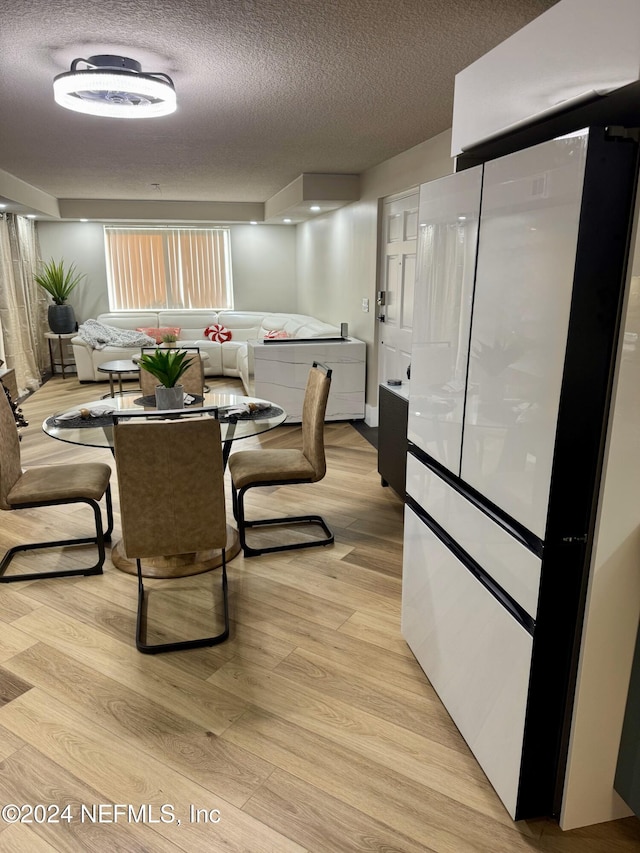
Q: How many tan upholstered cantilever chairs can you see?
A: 4